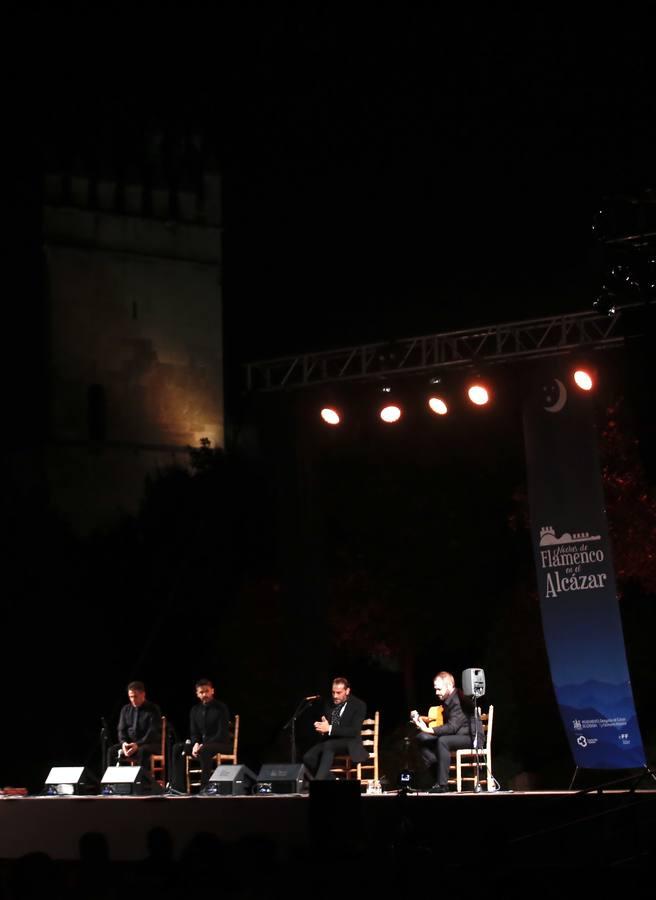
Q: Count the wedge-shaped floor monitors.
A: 4